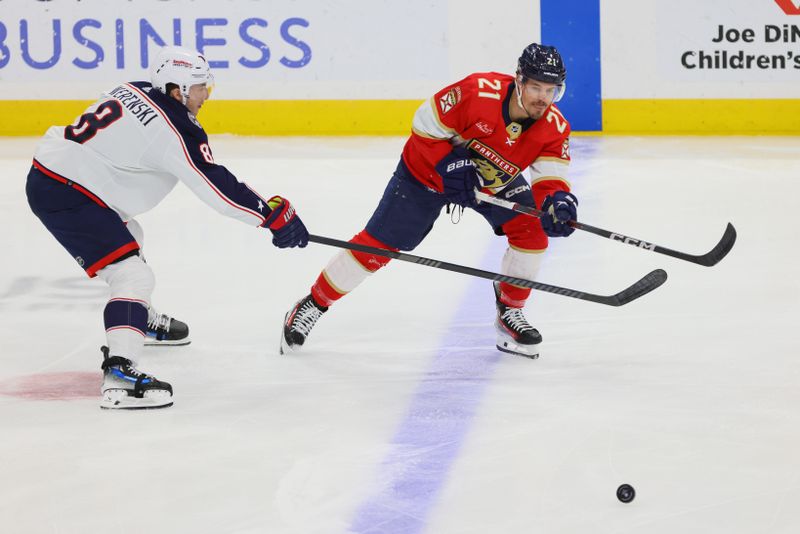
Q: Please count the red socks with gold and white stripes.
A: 2